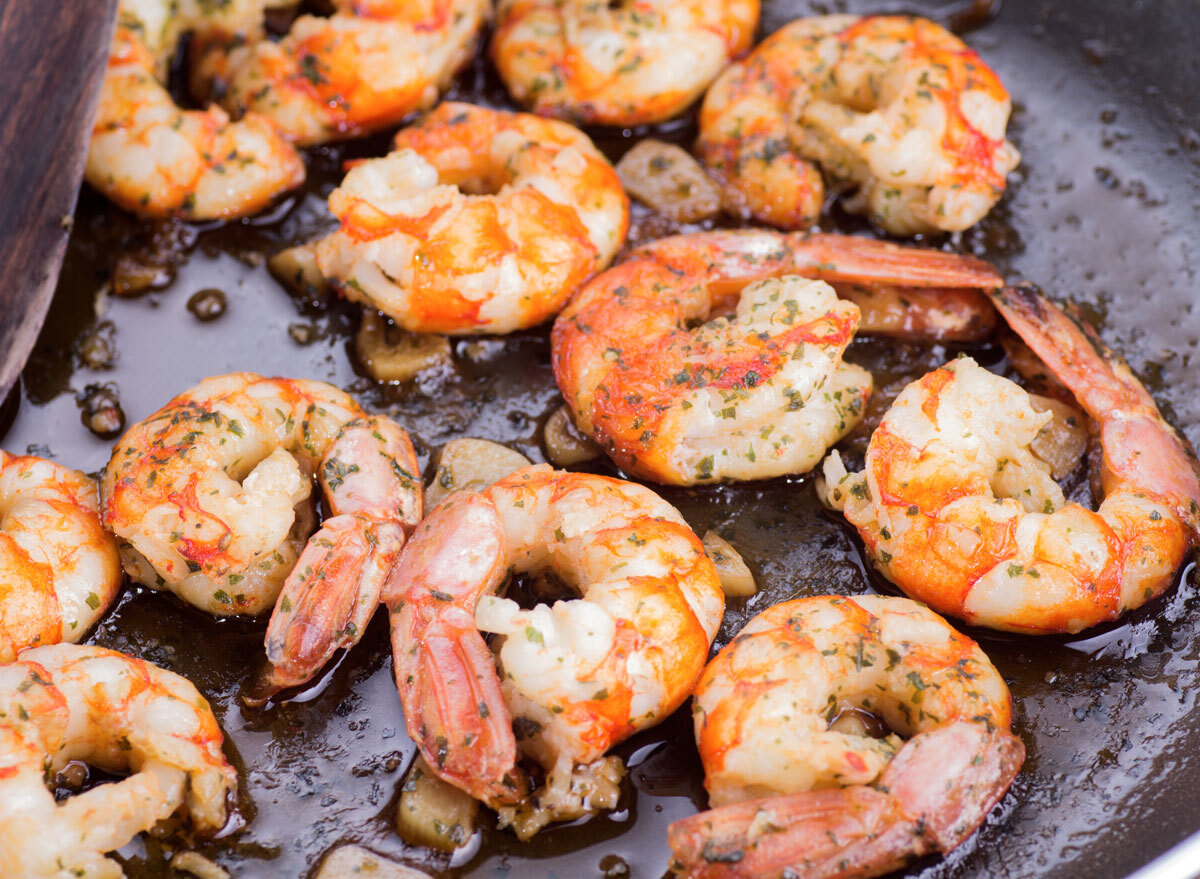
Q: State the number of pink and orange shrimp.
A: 12